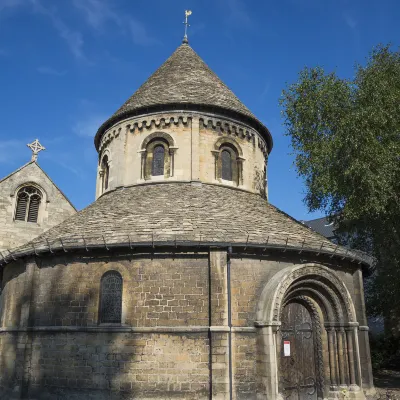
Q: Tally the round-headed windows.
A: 5